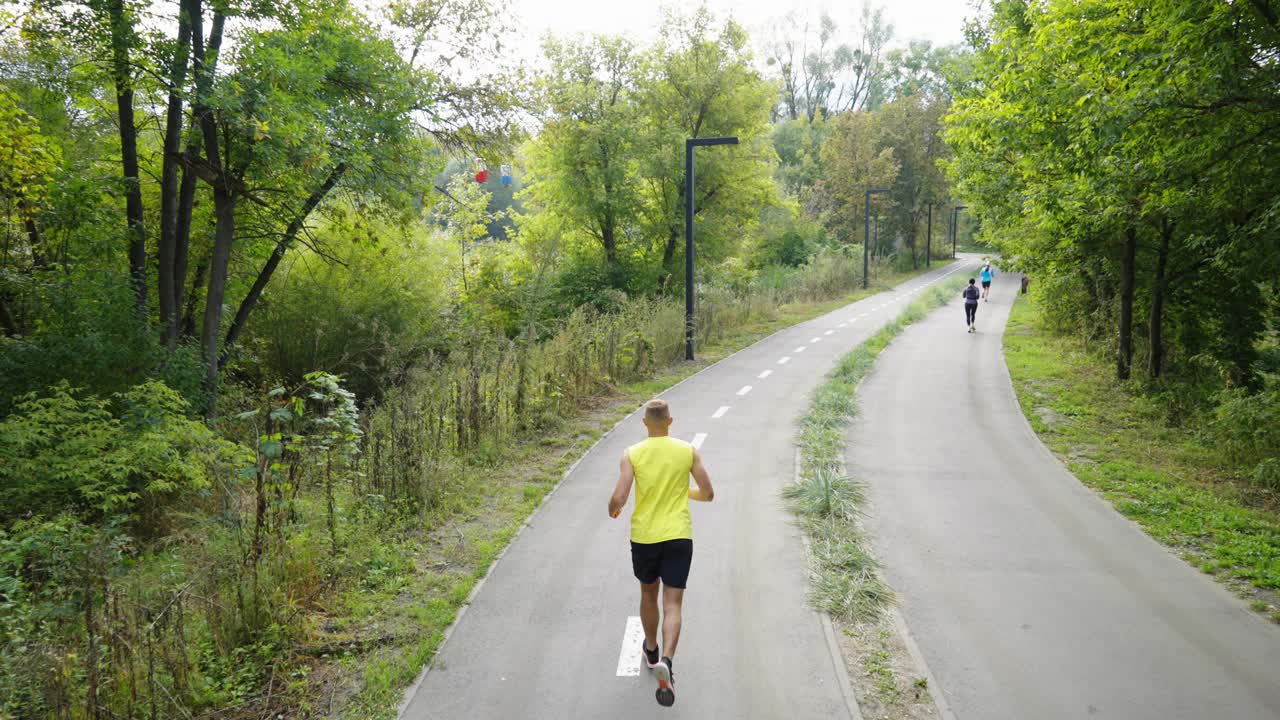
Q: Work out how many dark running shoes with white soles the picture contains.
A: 2